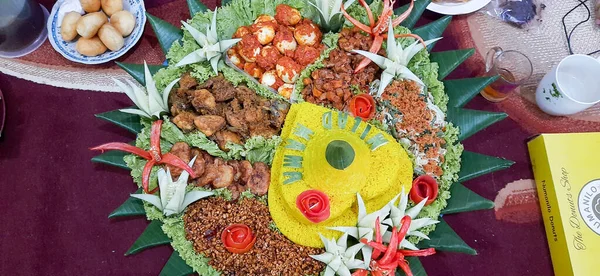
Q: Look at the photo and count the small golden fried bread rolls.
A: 7